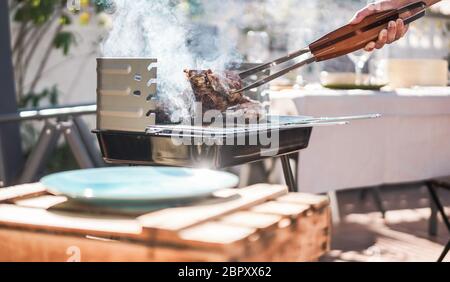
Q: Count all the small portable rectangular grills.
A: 1